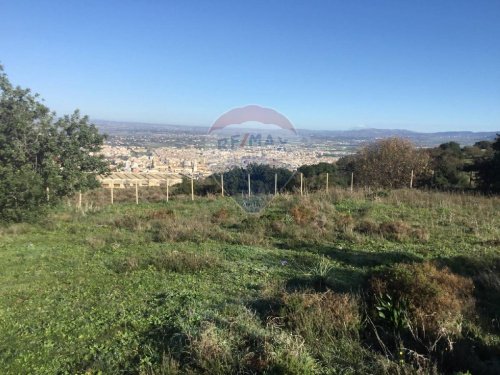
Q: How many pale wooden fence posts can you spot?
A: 13